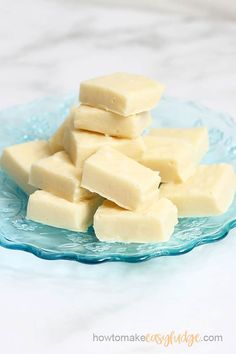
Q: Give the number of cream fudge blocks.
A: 12